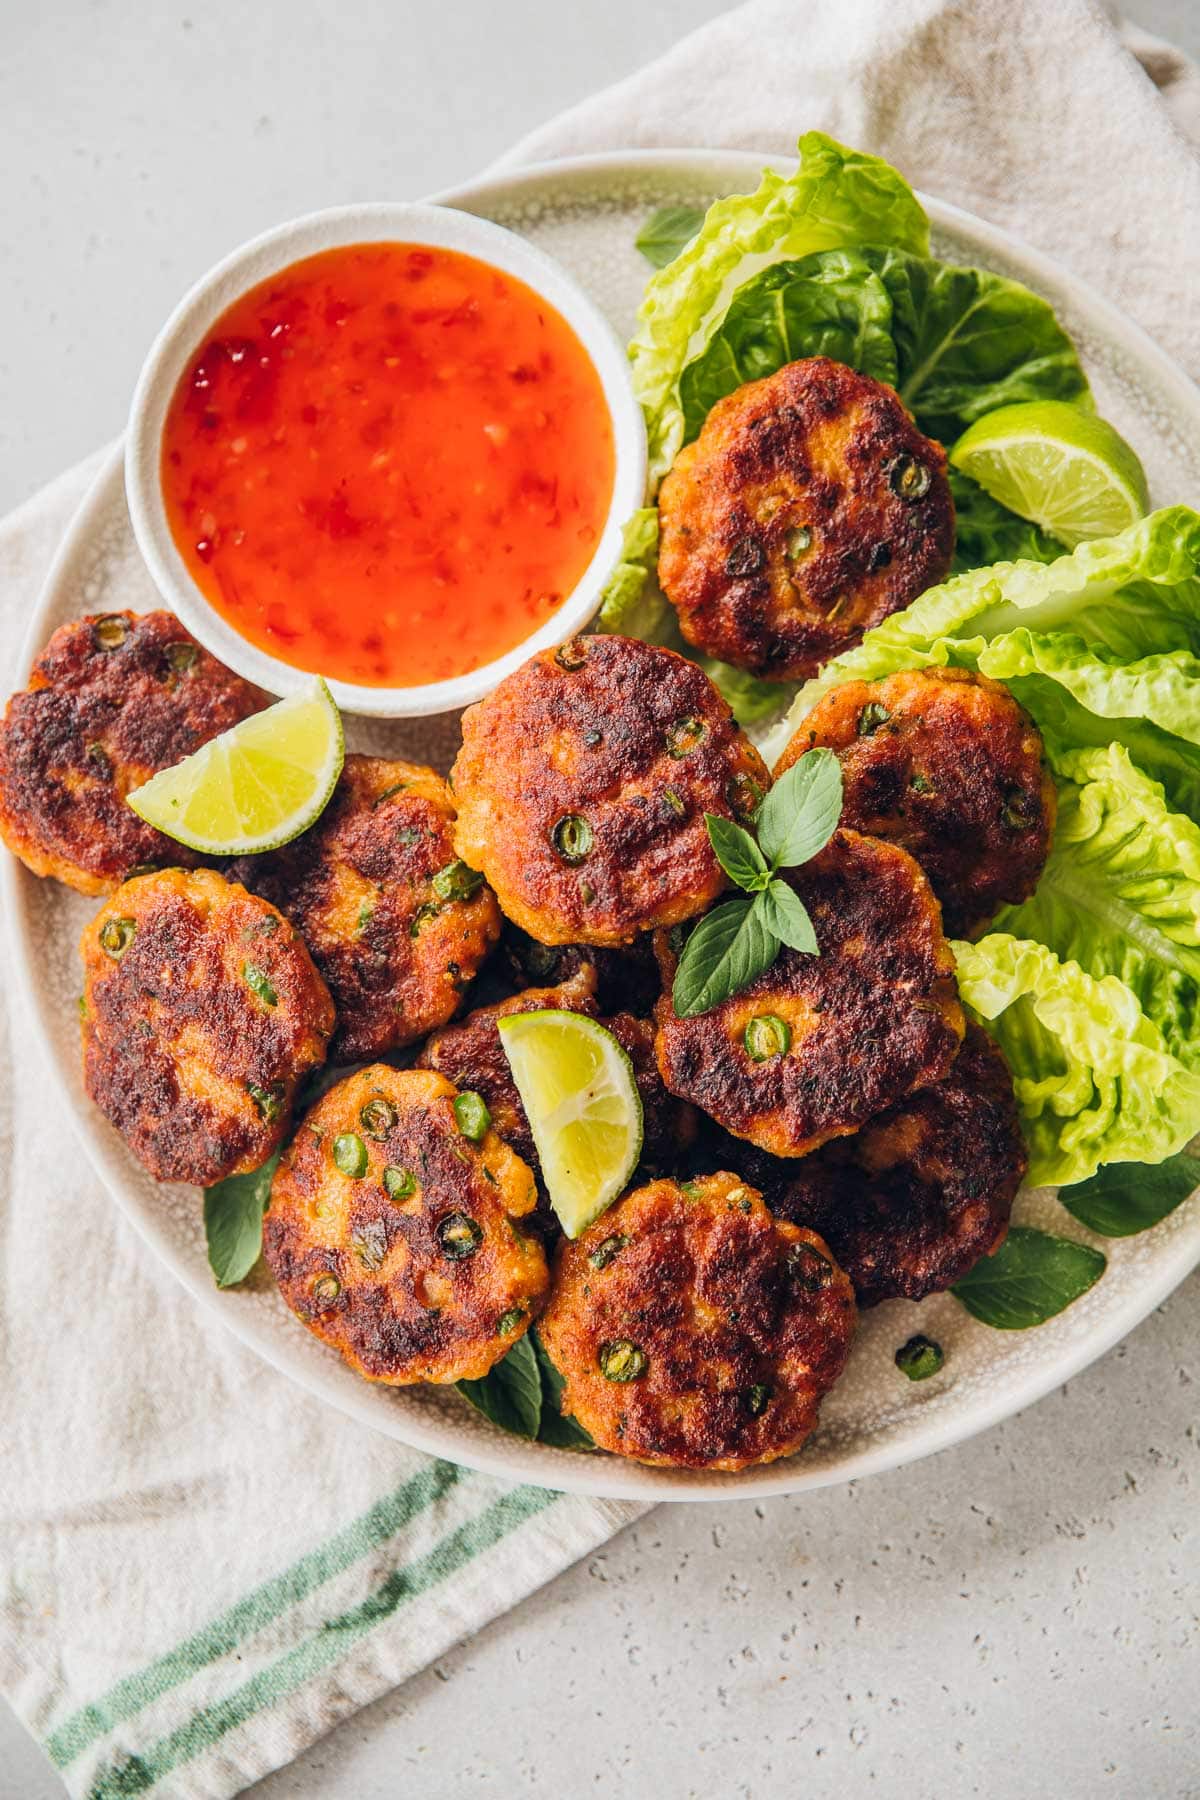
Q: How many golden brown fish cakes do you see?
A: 11